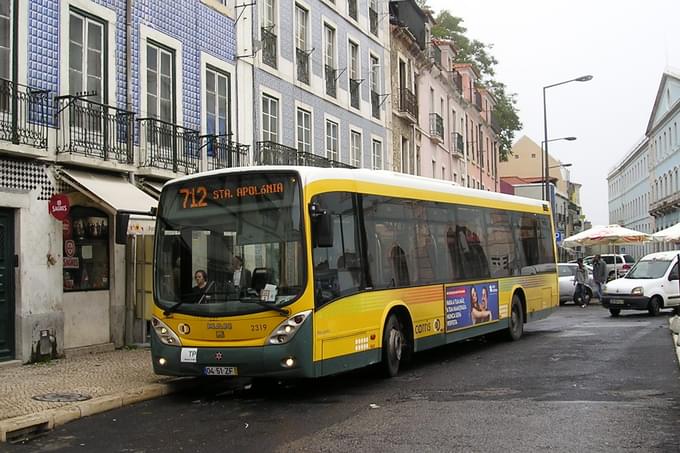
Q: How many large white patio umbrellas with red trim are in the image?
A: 2